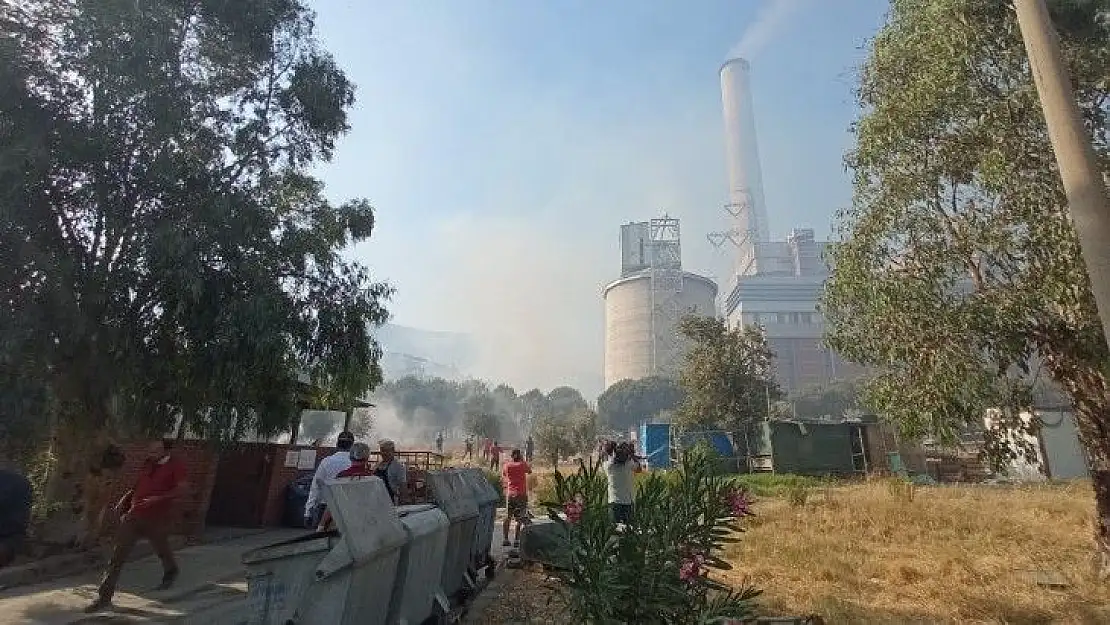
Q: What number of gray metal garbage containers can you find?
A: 4